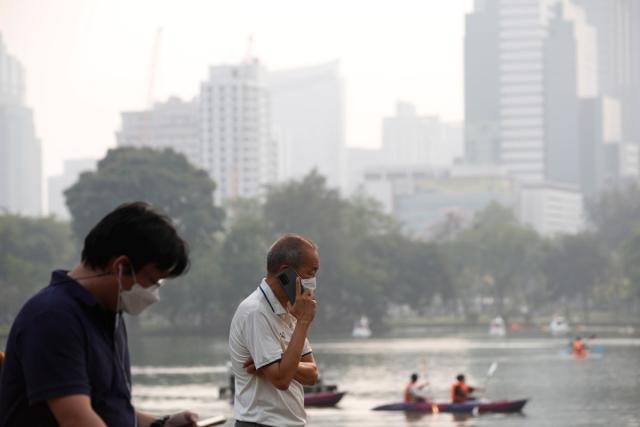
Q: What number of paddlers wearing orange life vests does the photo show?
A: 3